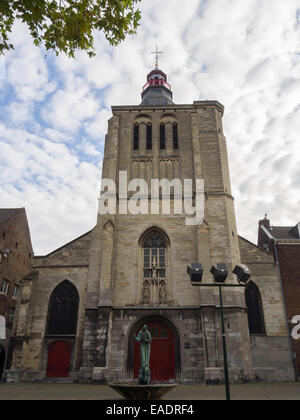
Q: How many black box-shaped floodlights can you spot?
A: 3